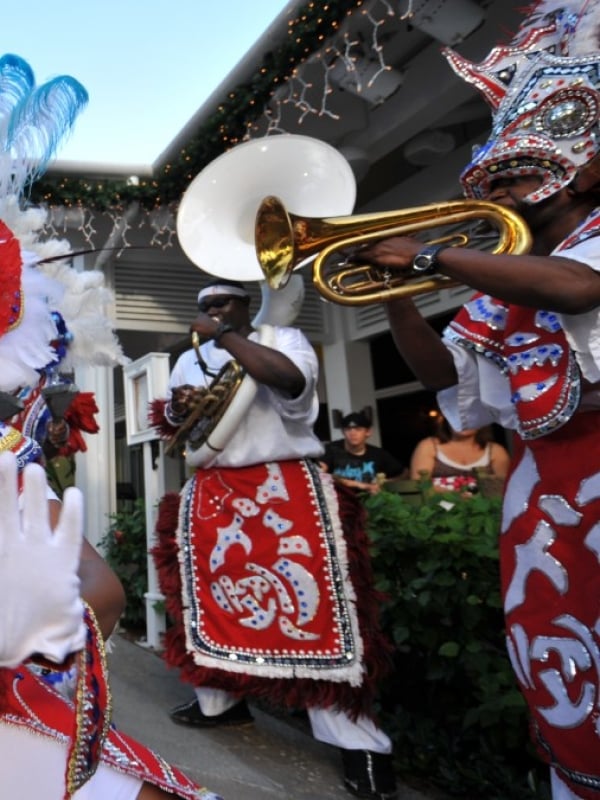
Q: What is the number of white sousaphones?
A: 1